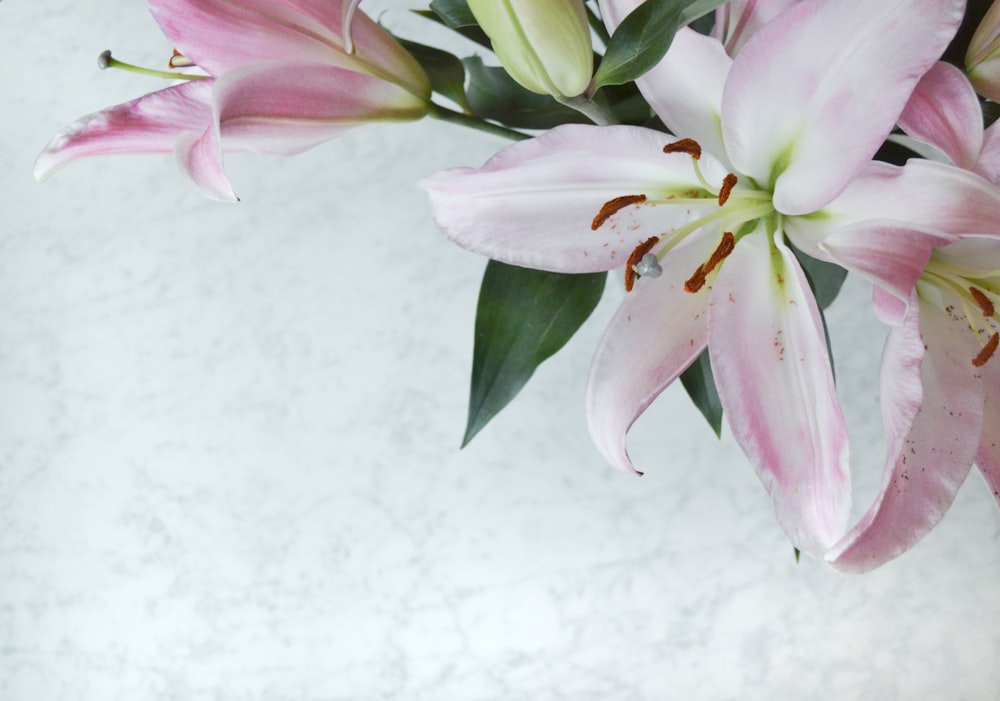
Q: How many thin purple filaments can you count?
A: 0